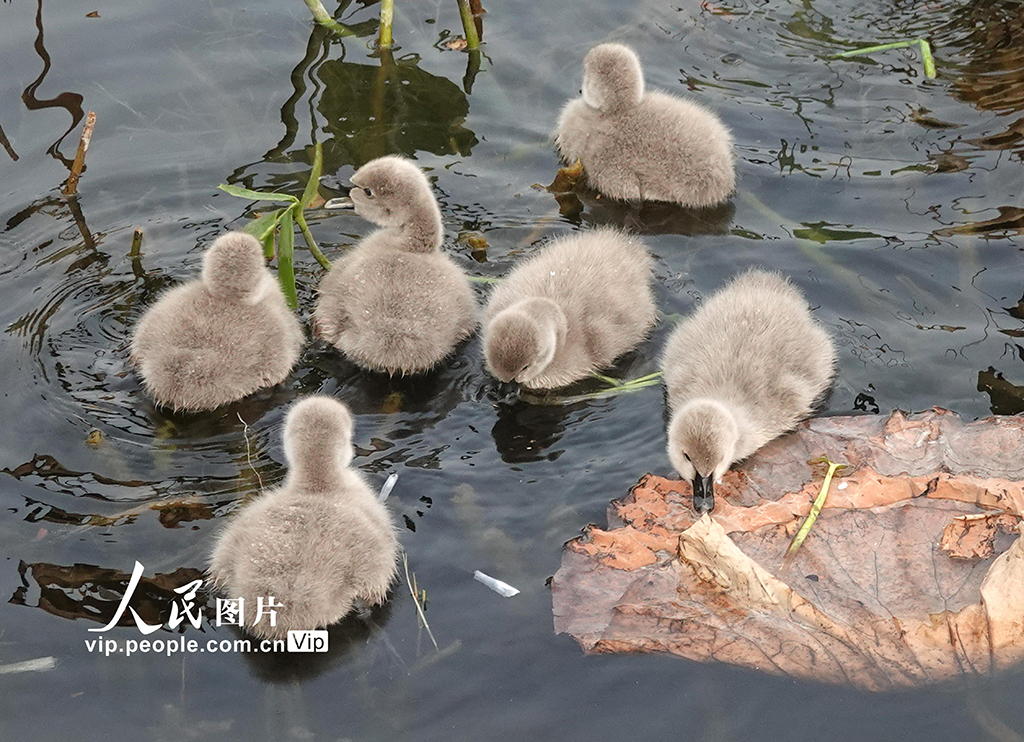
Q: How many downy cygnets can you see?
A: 6